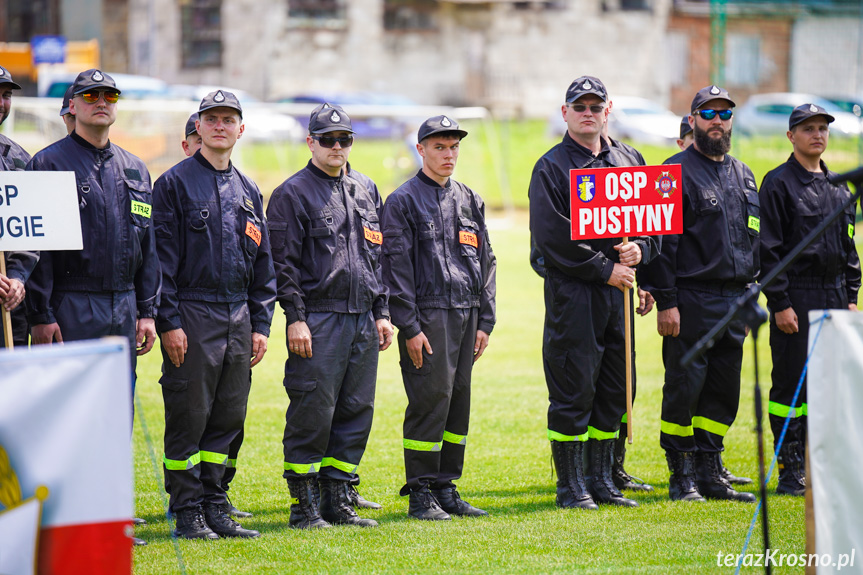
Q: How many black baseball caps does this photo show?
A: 11